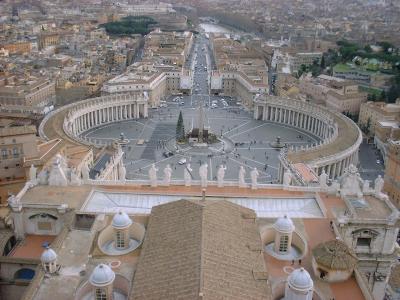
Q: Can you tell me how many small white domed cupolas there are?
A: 5